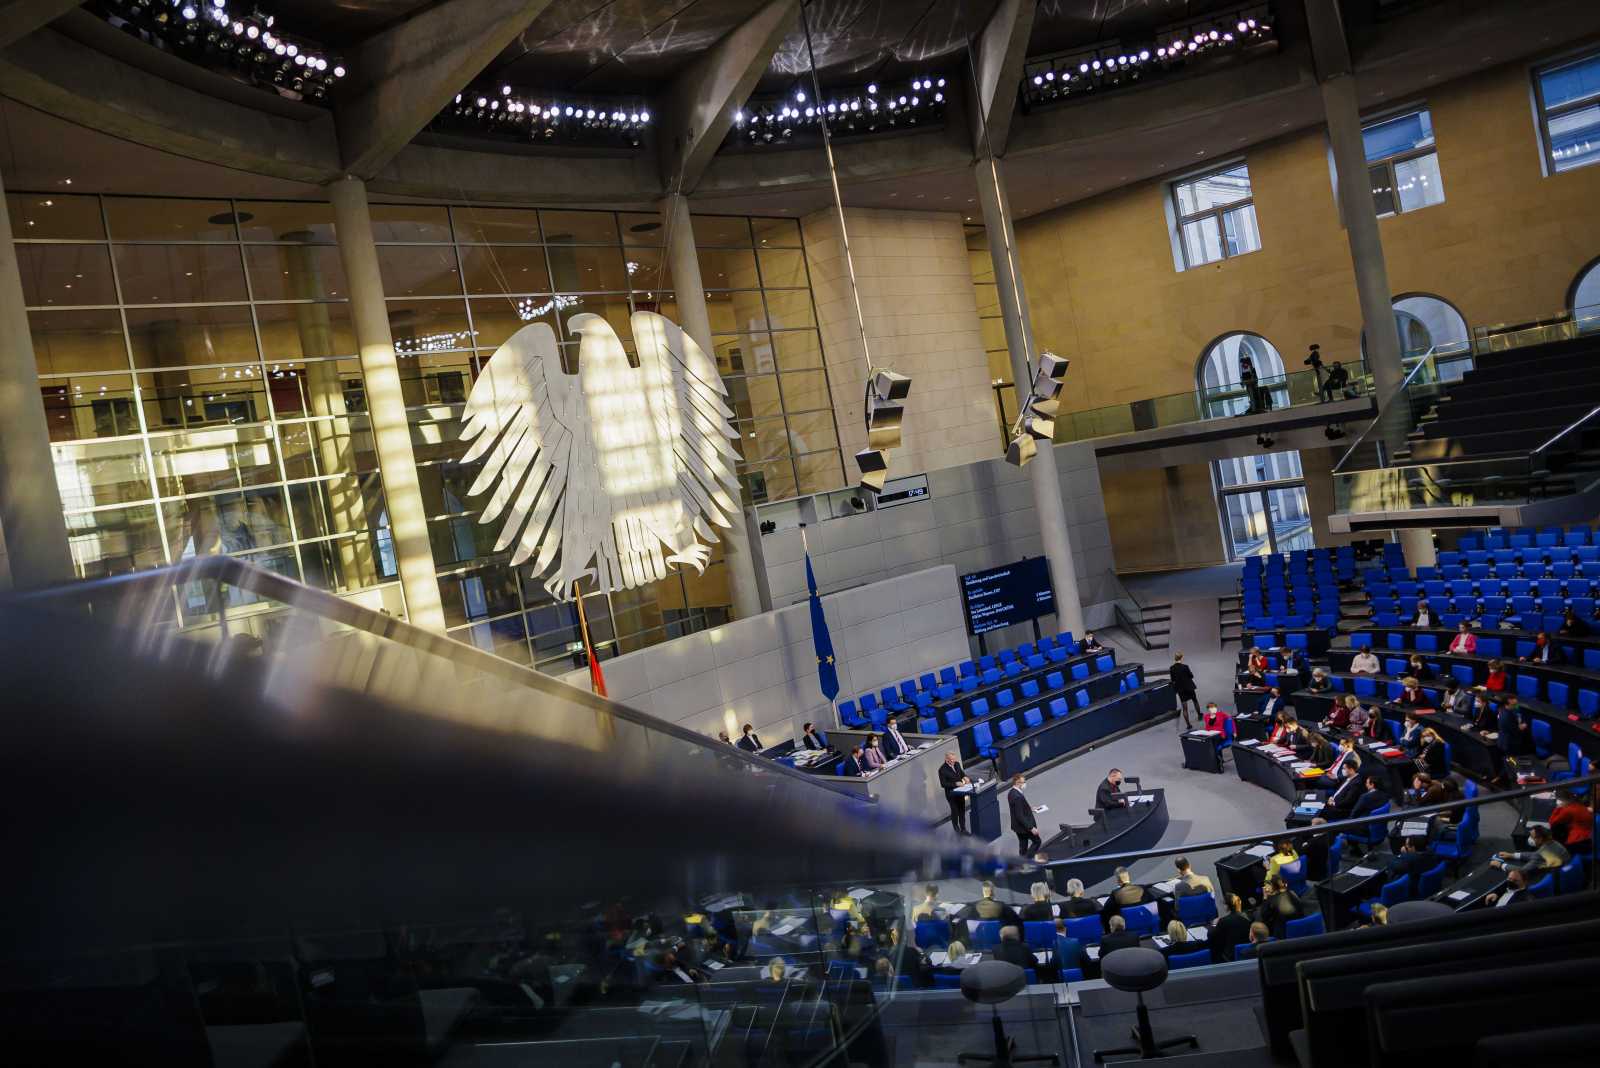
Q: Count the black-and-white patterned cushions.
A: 0